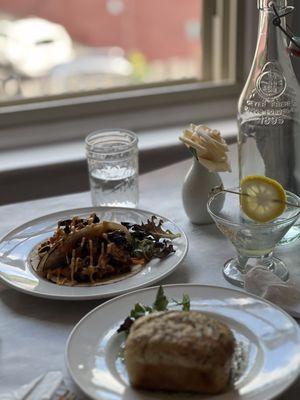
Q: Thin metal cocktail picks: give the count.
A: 1